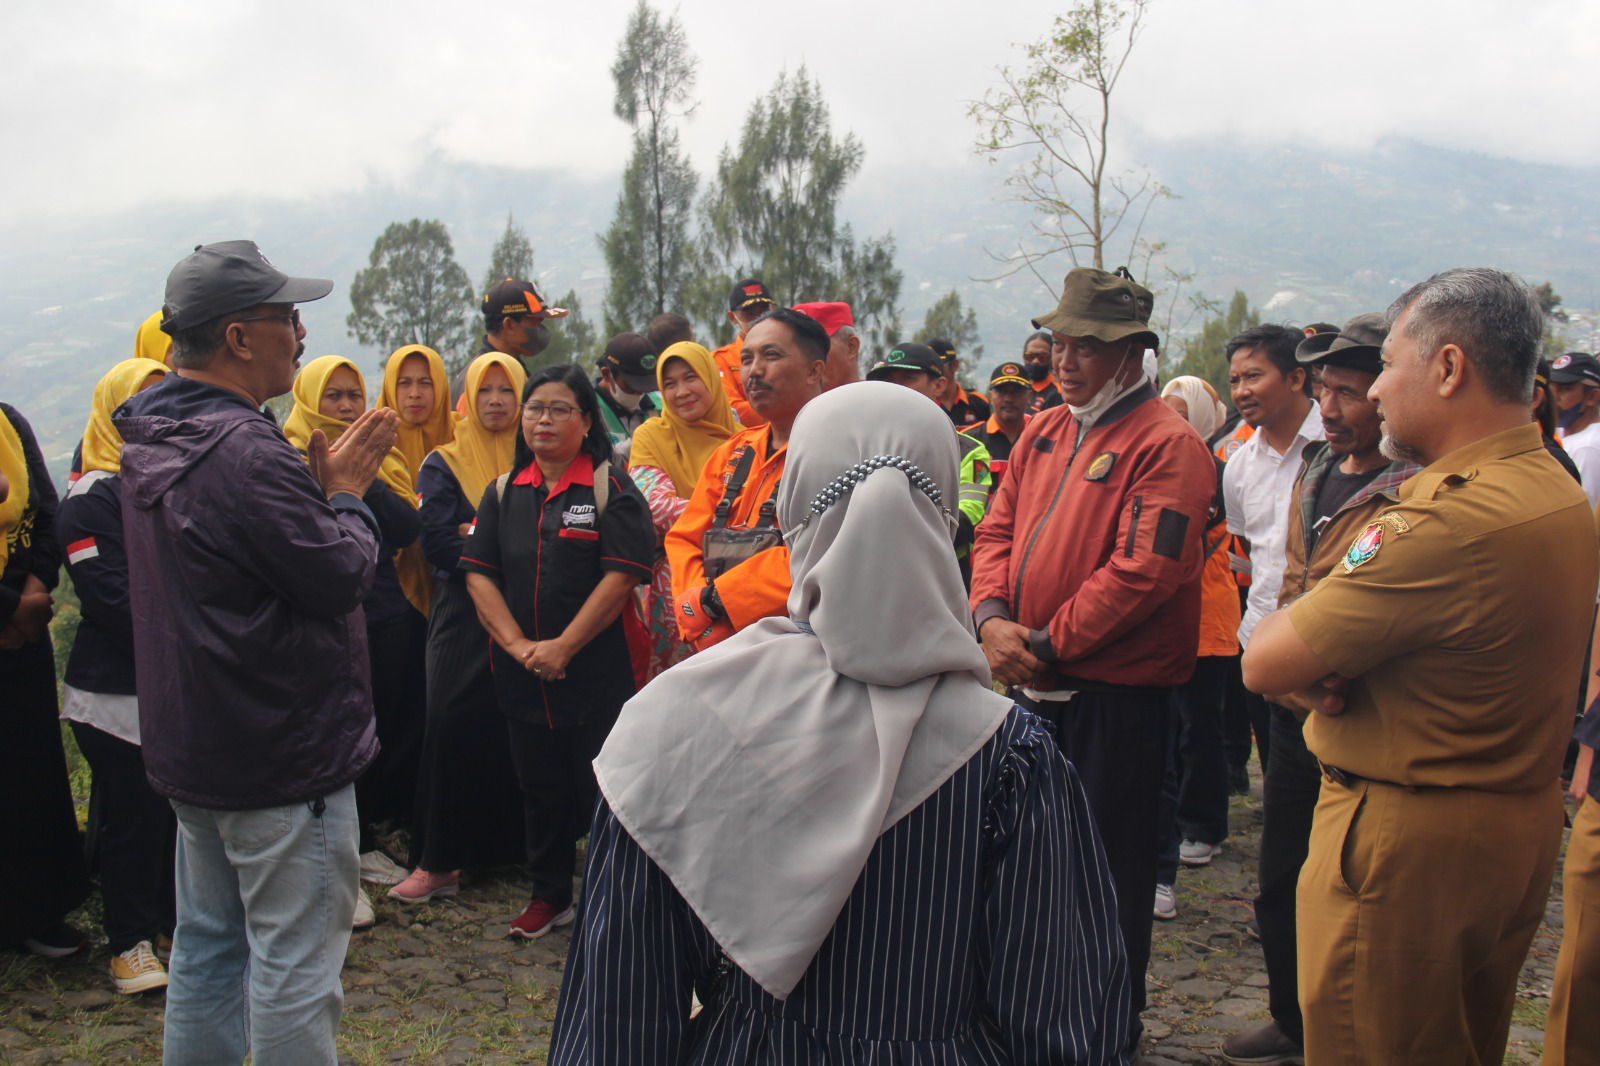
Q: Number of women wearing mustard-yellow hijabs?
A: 7